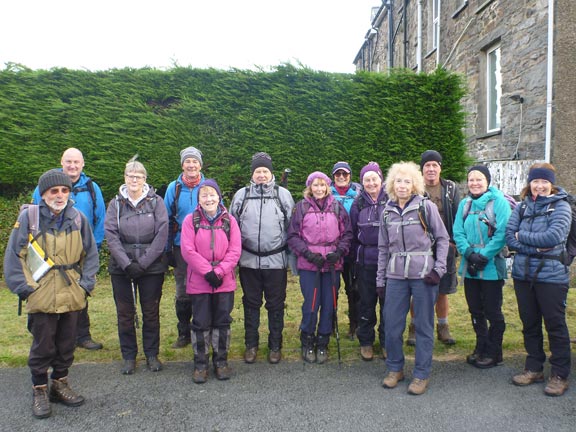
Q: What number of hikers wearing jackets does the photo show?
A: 13